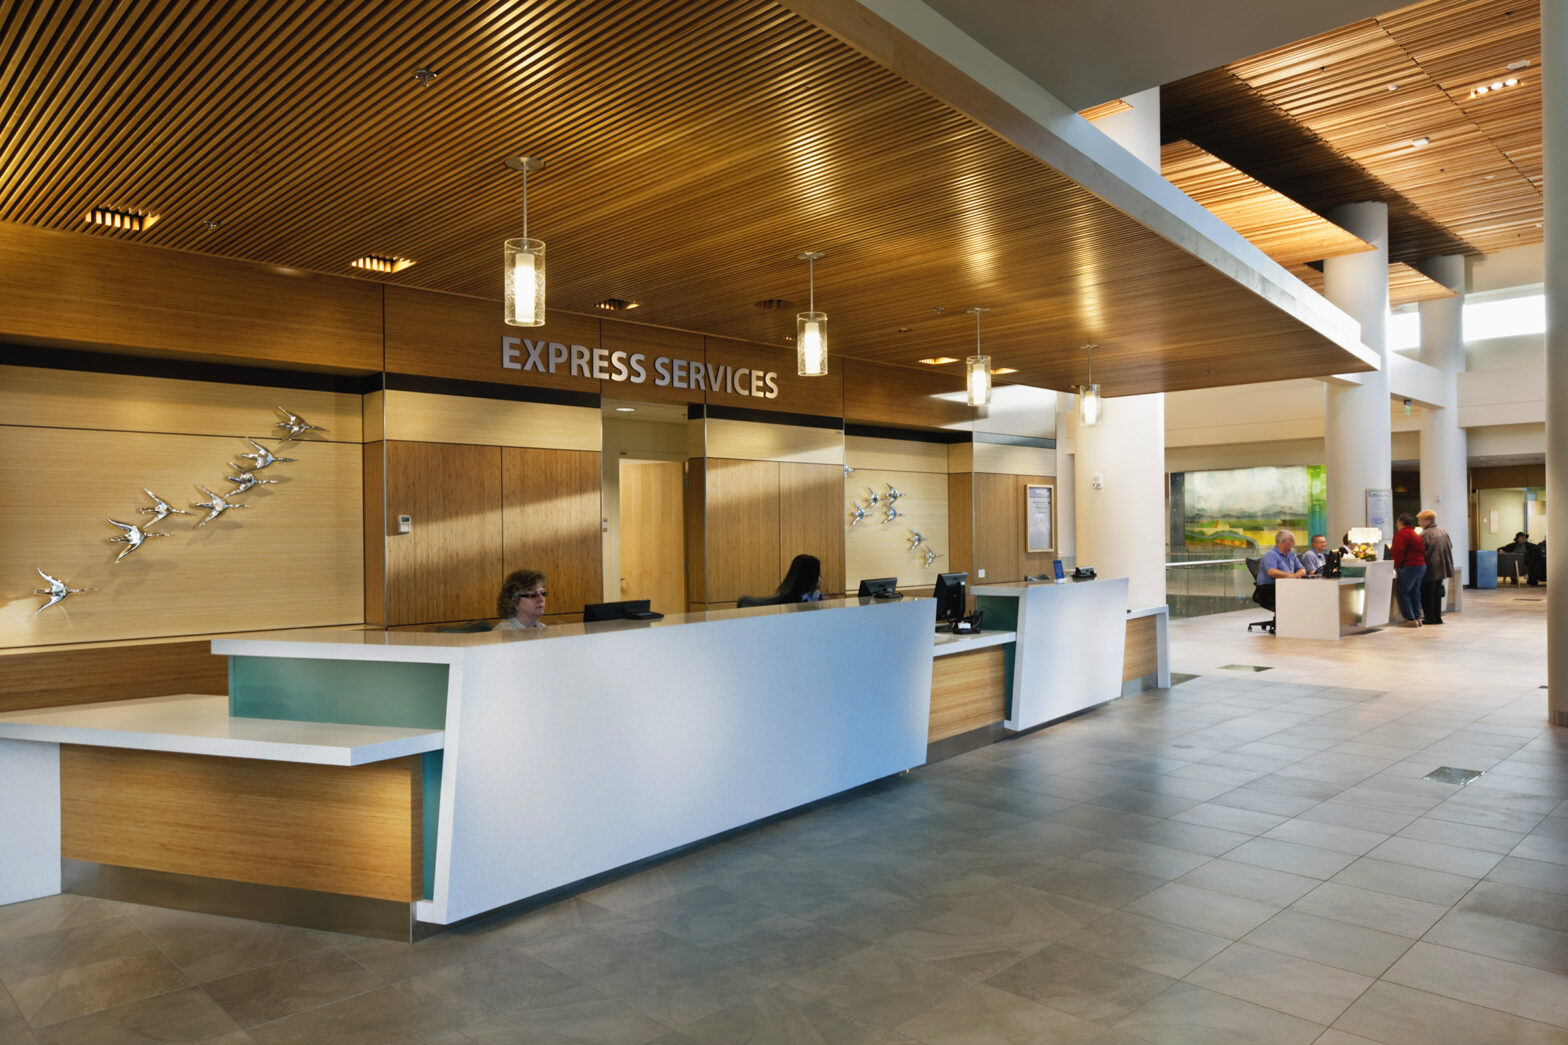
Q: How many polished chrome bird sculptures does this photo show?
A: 14